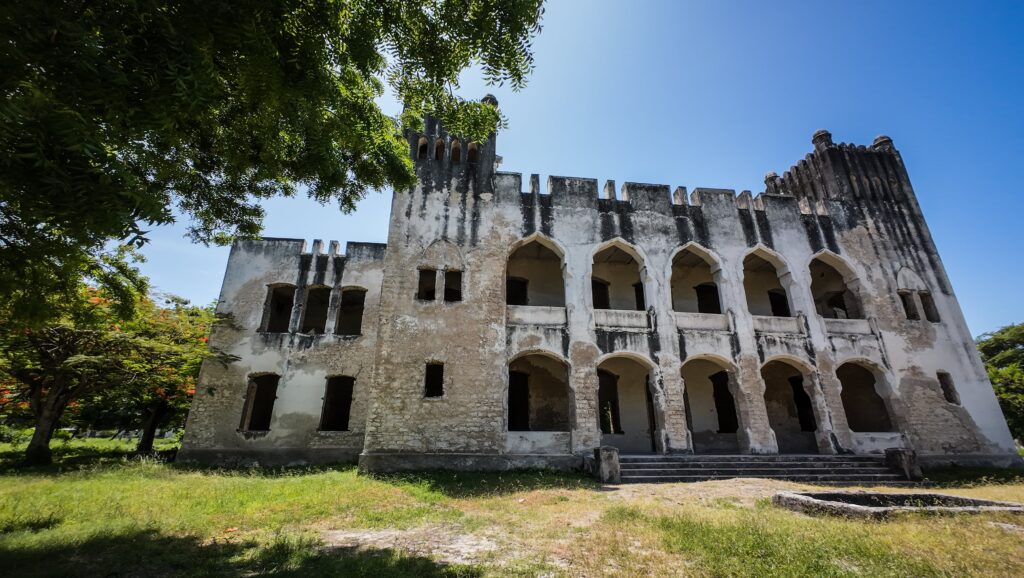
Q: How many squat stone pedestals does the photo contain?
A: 2